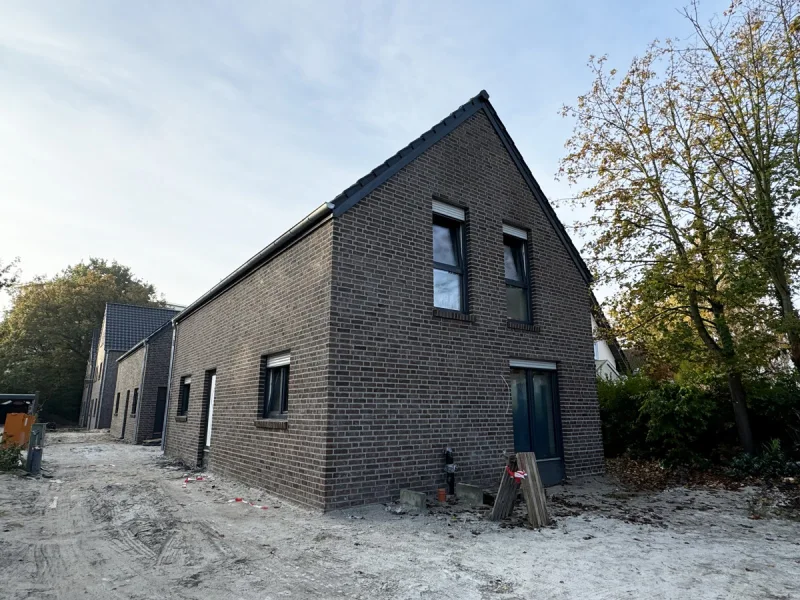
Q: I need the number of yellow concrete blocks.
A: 0